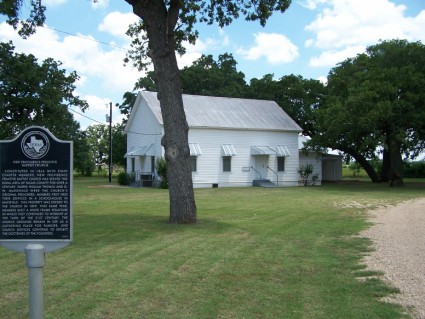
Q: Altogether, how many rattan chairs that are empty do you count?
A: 0